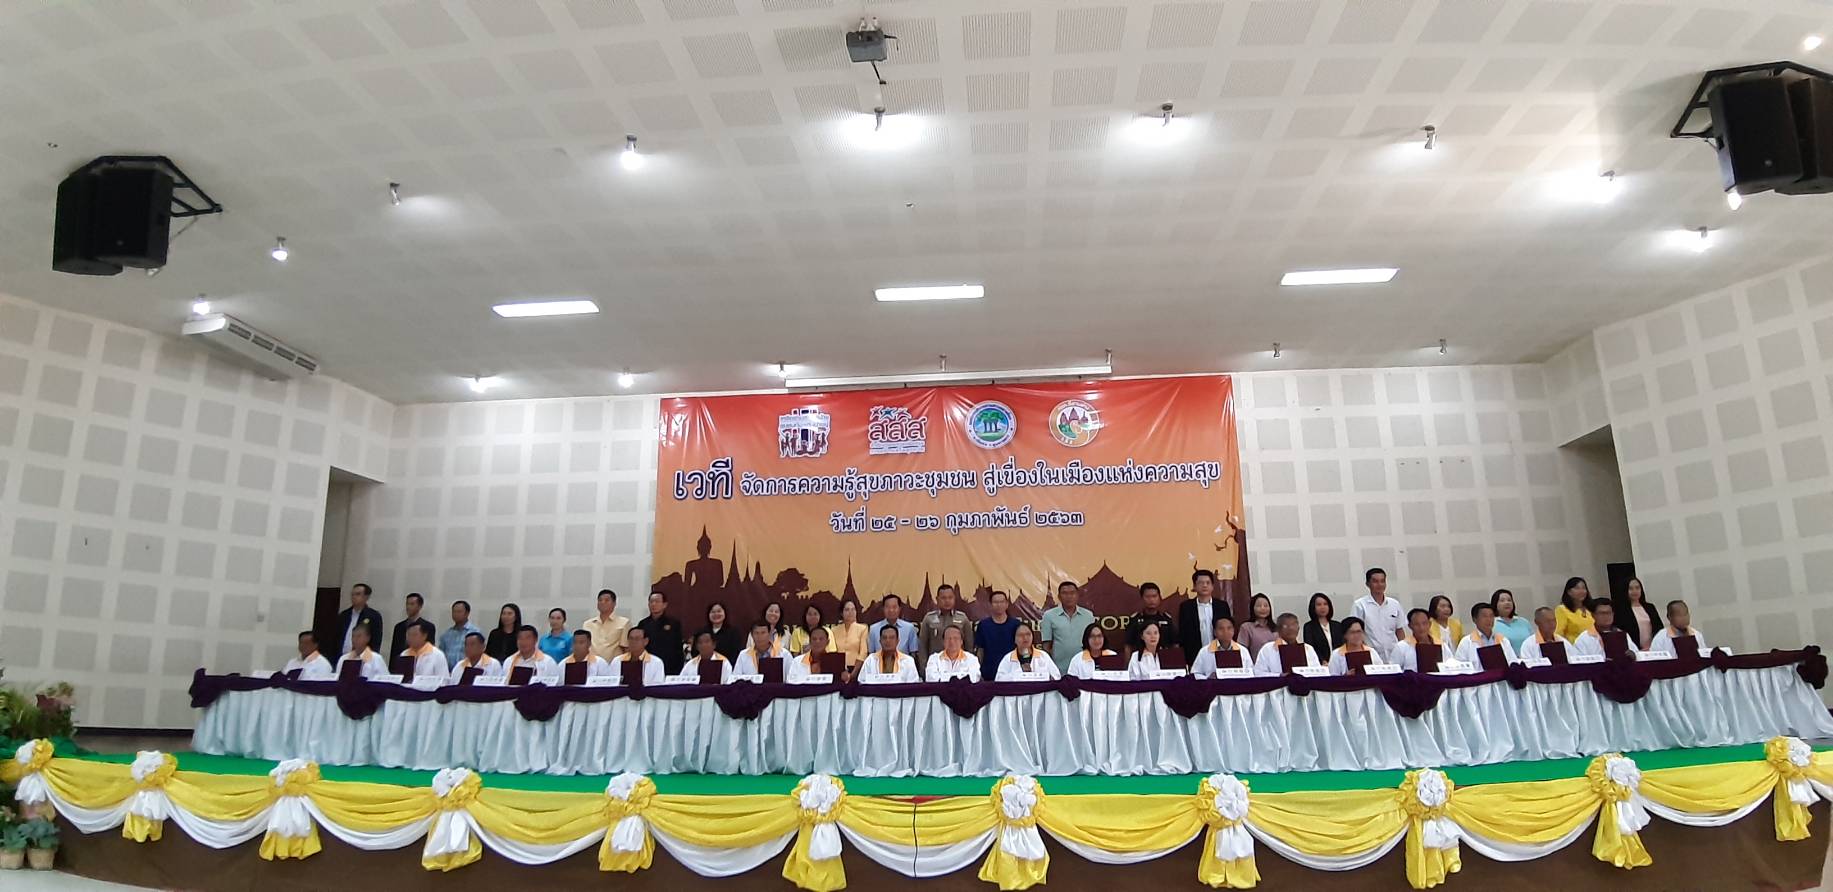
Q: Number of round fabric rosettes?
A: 11